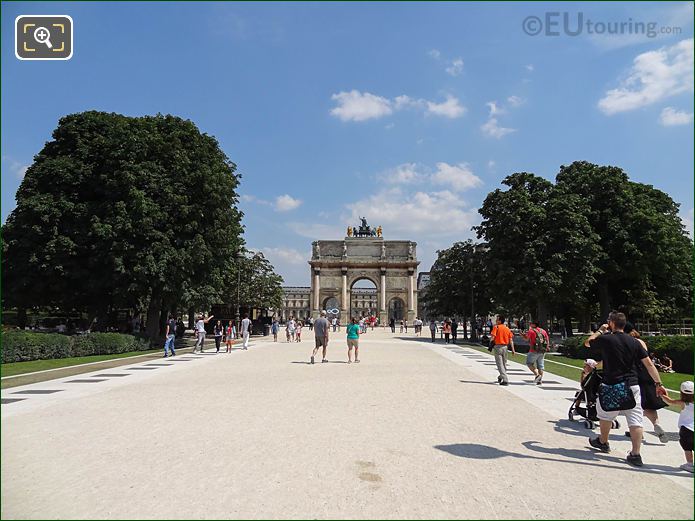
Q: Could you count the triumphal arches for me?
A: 1